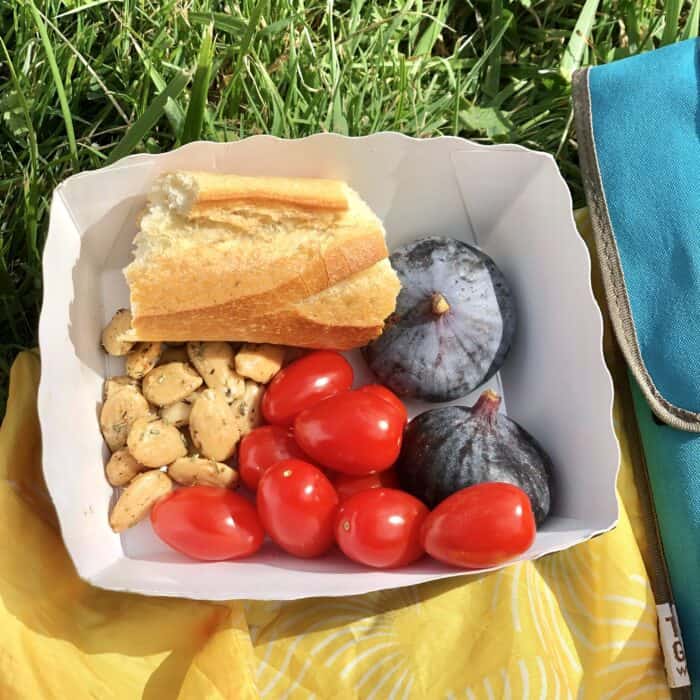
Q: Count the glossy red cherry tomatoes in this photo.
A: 9